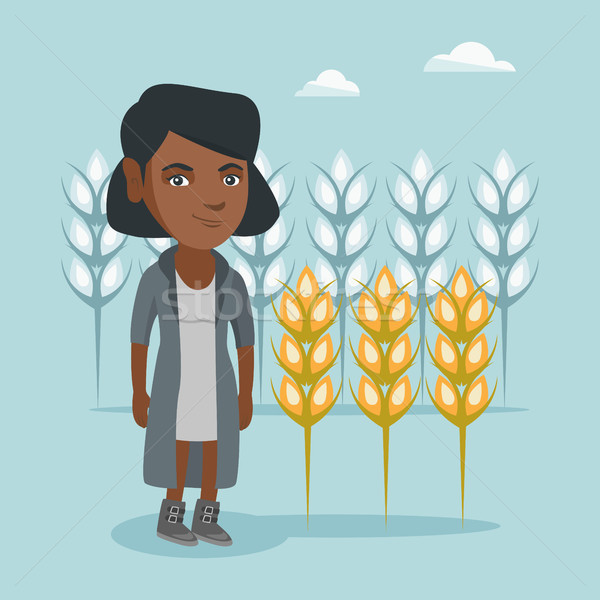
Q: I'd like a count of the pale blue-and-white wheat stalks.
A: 6